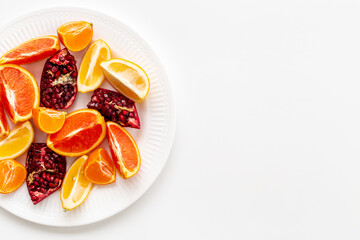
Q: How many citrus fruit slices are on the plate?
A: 13